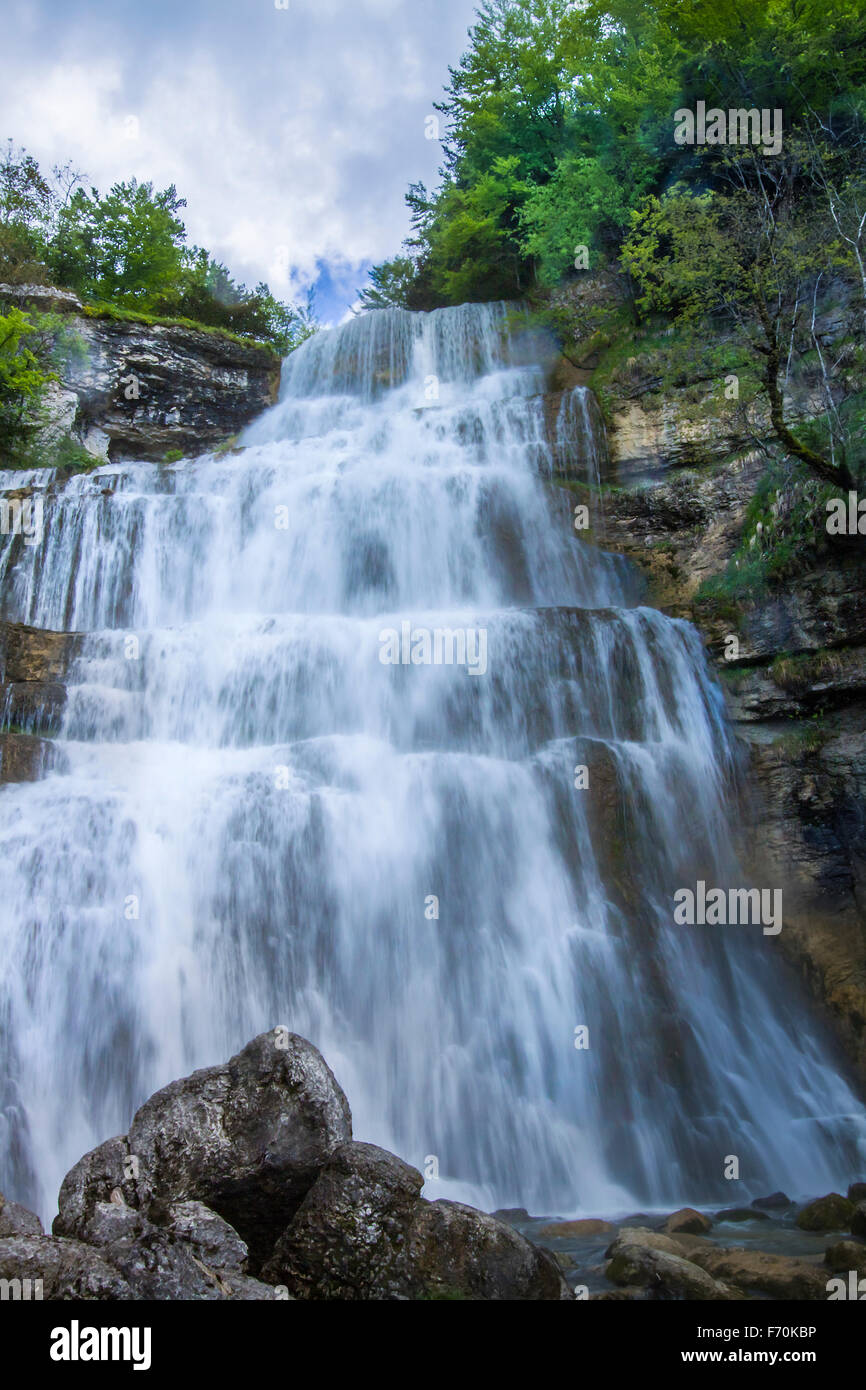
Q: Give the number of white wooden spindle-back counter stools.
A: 0